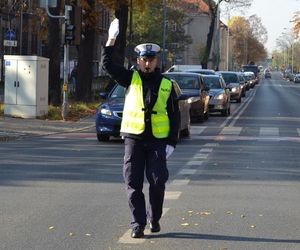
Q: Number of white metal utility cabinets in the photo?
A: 1